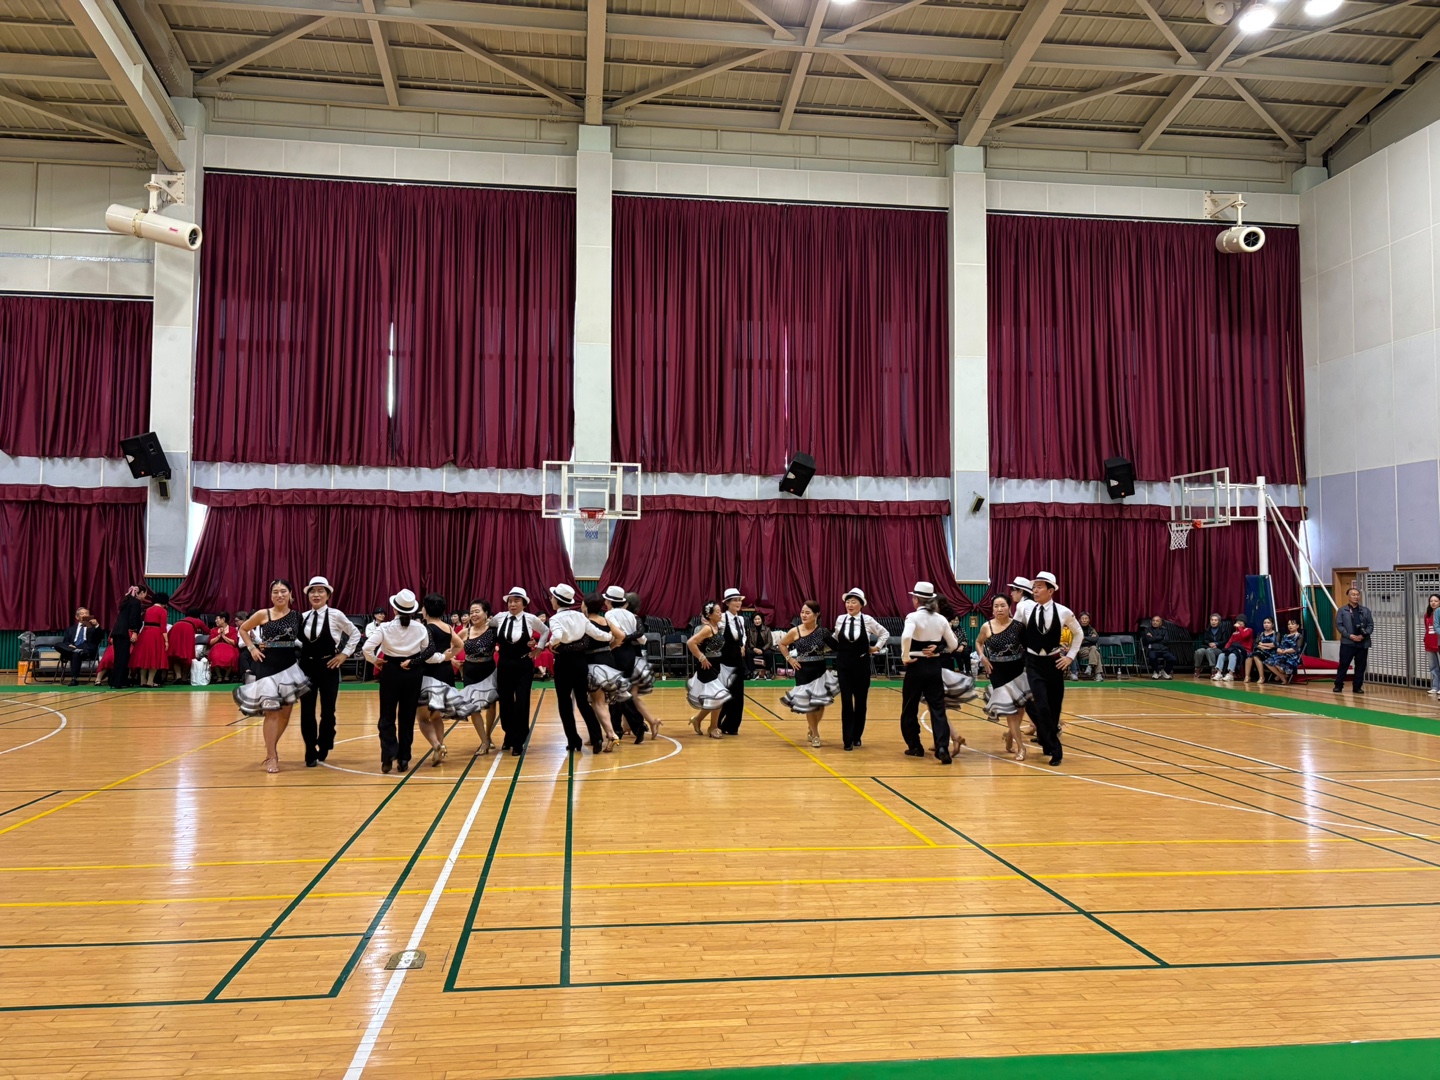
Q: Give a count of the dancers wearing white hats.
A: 10